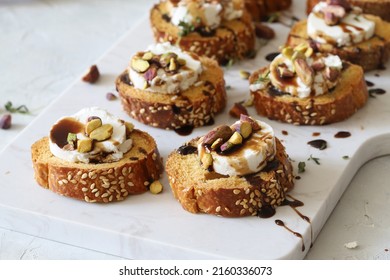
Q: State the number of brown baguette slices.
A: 8